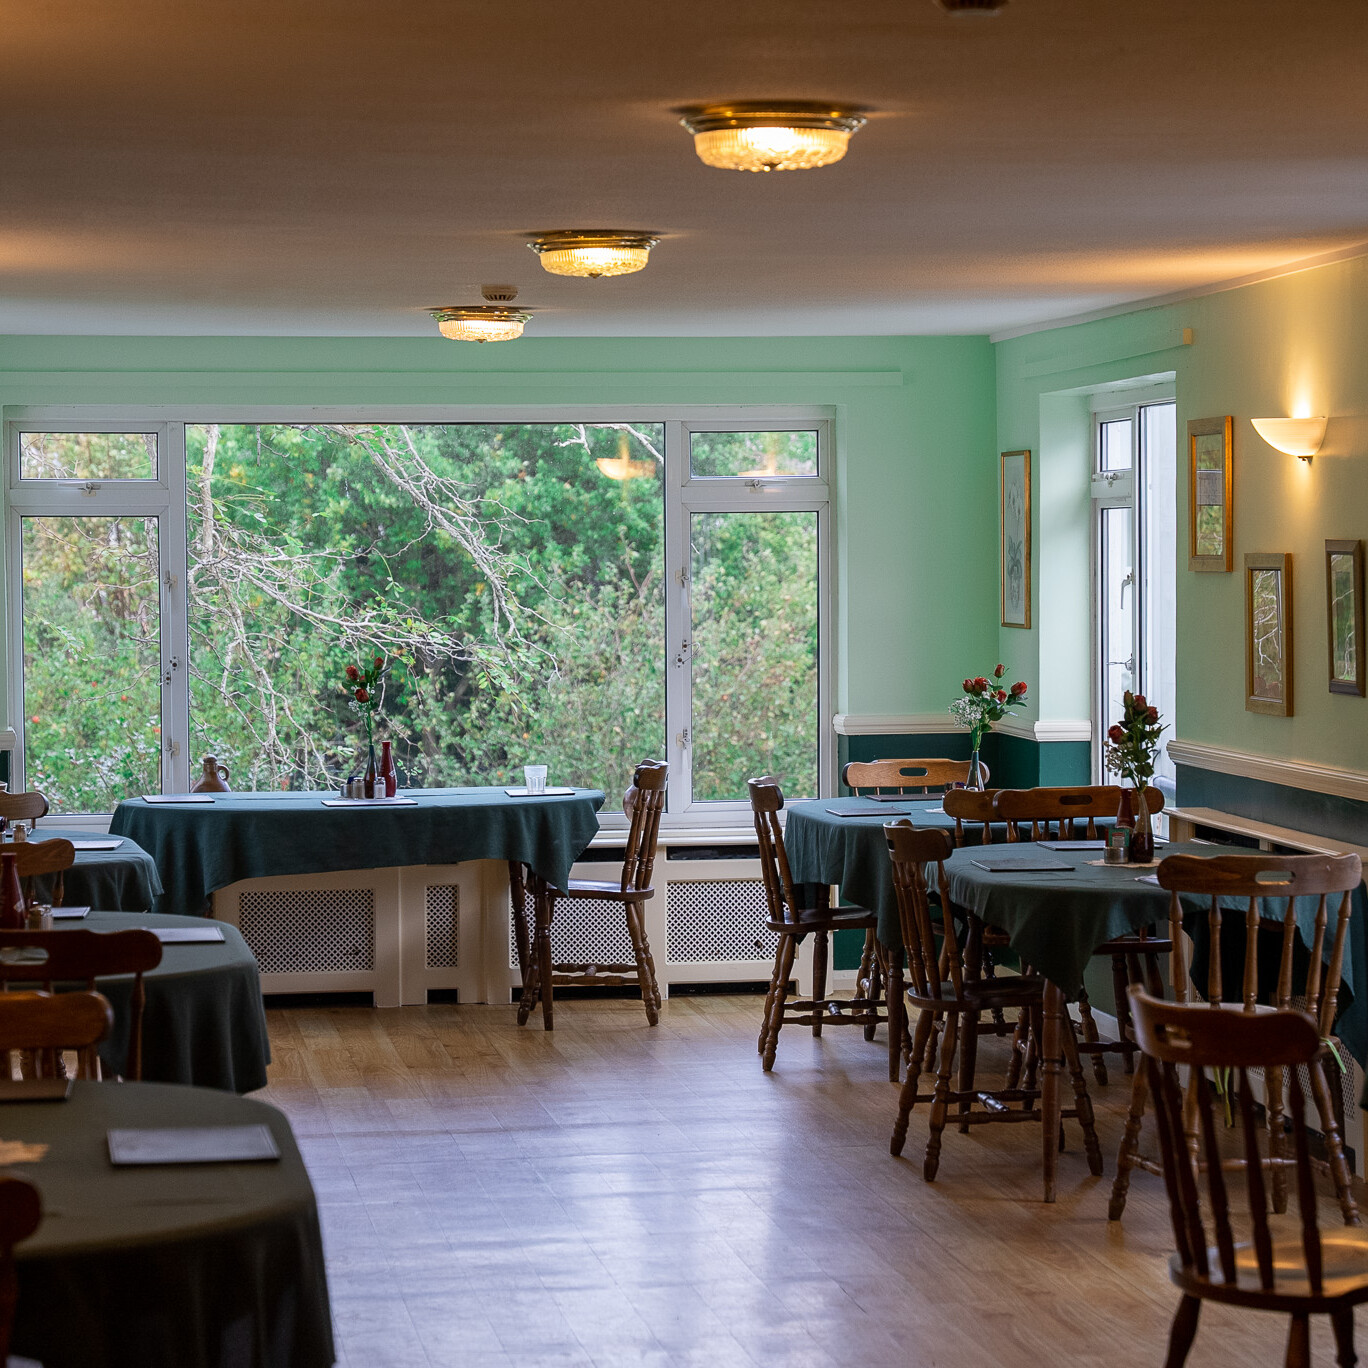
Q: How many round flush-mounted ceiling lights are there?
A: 3